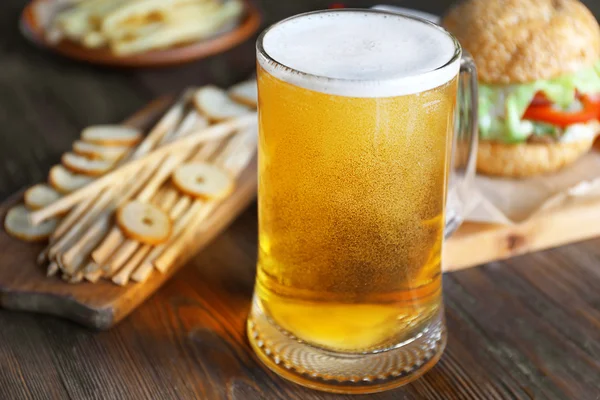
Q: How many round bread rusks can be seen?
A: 10